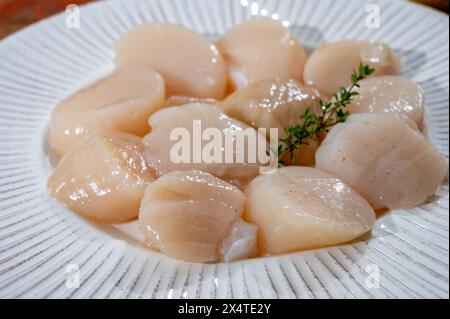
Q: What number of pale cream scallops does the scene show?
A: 11